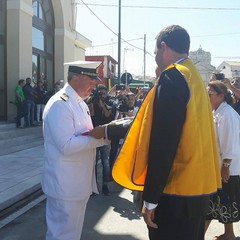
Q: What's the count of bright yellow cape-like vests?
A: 1